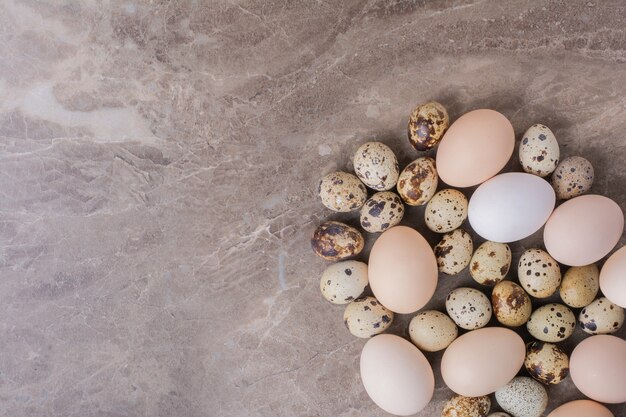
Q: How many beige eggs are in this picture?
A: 8